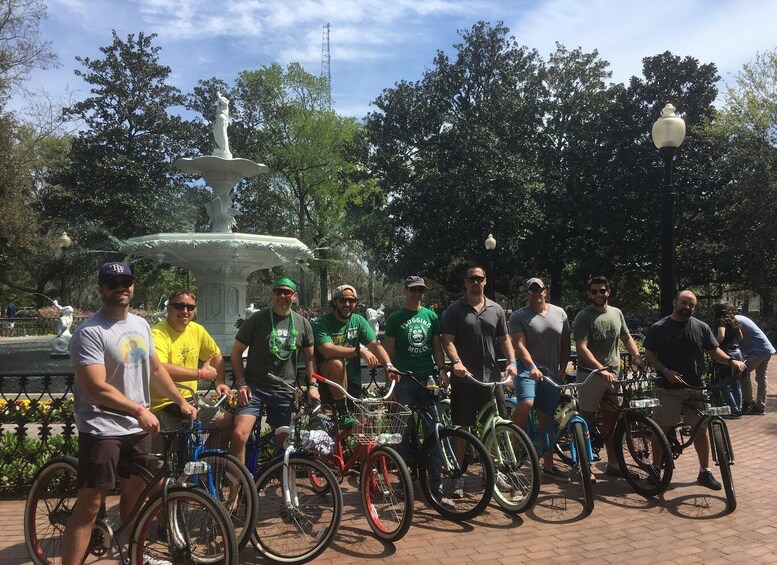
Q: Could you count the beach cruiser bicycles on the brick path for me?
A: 9